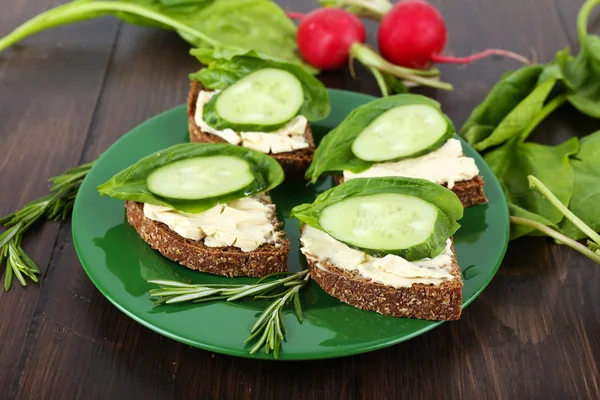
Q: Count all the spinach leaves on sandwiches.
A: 4